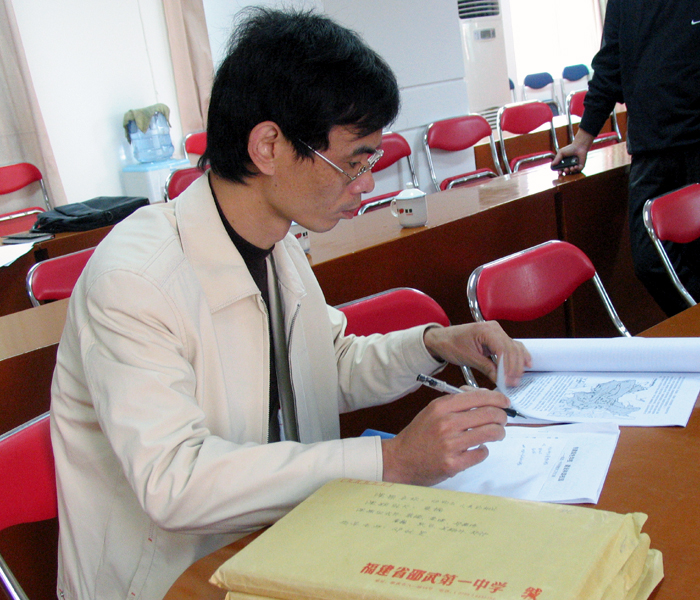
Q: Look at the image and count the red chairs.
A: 12